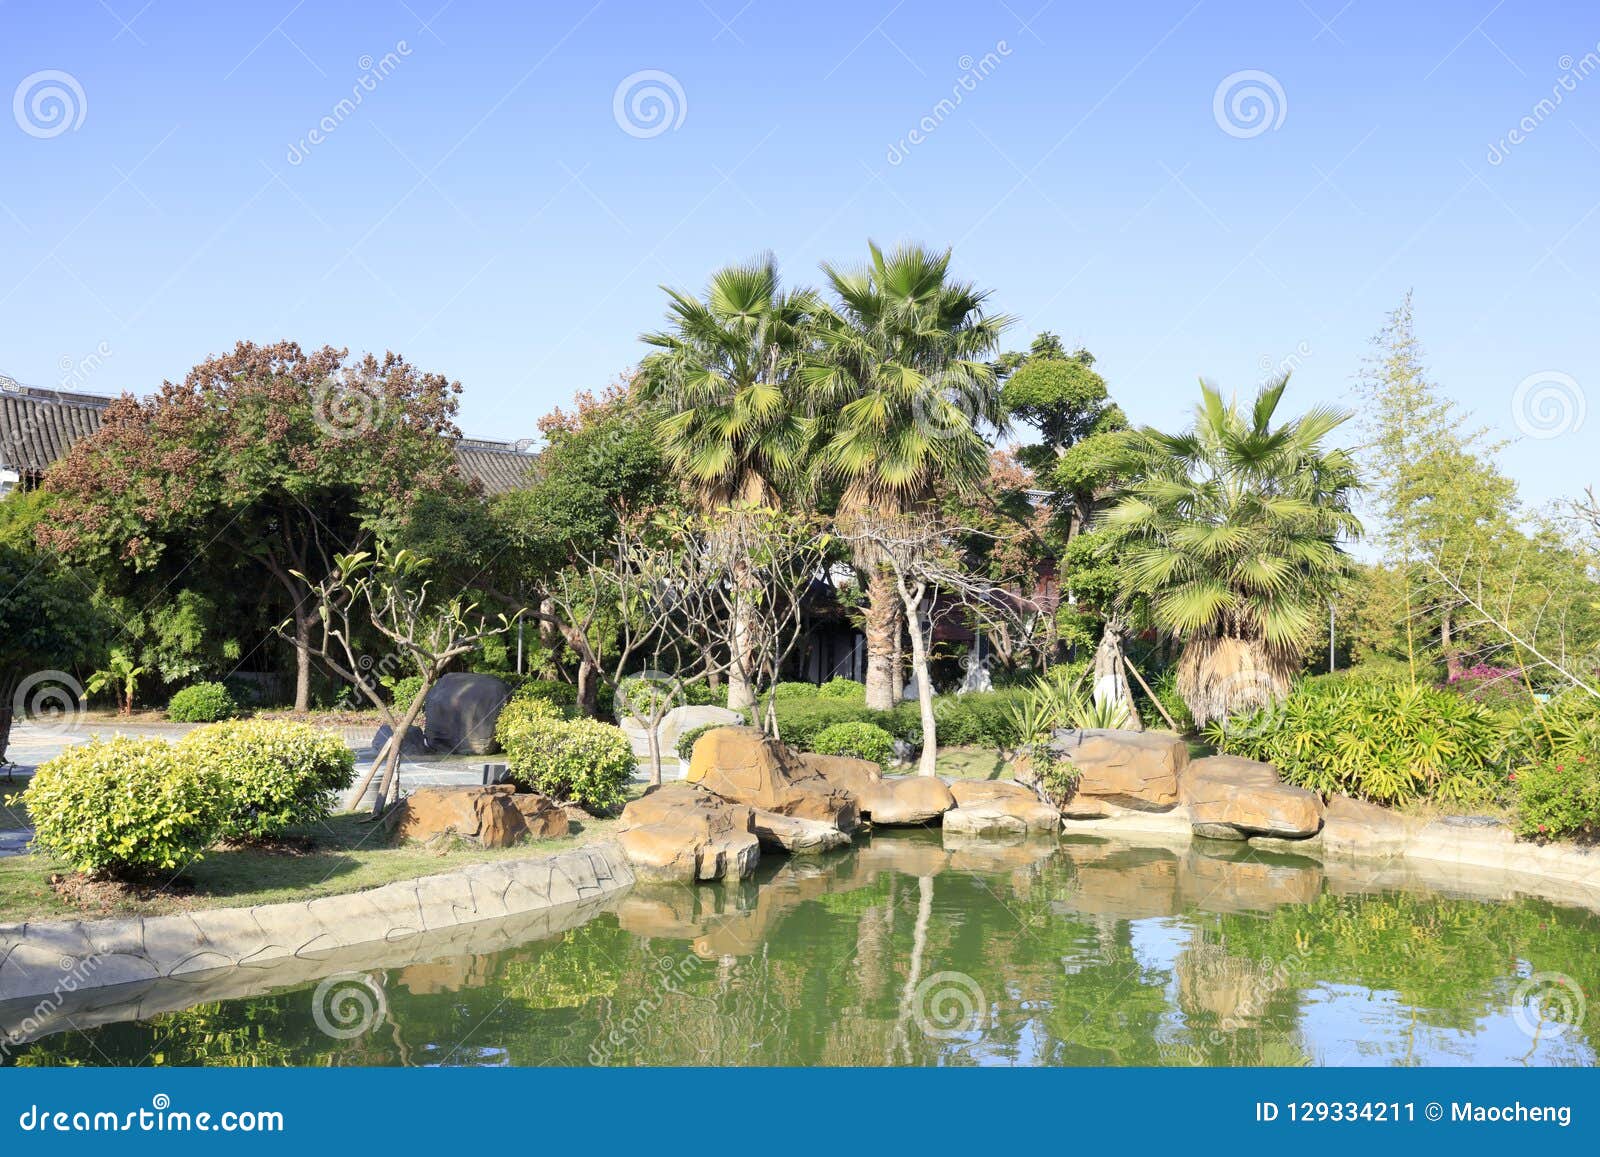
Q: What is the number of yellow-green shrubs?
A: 4